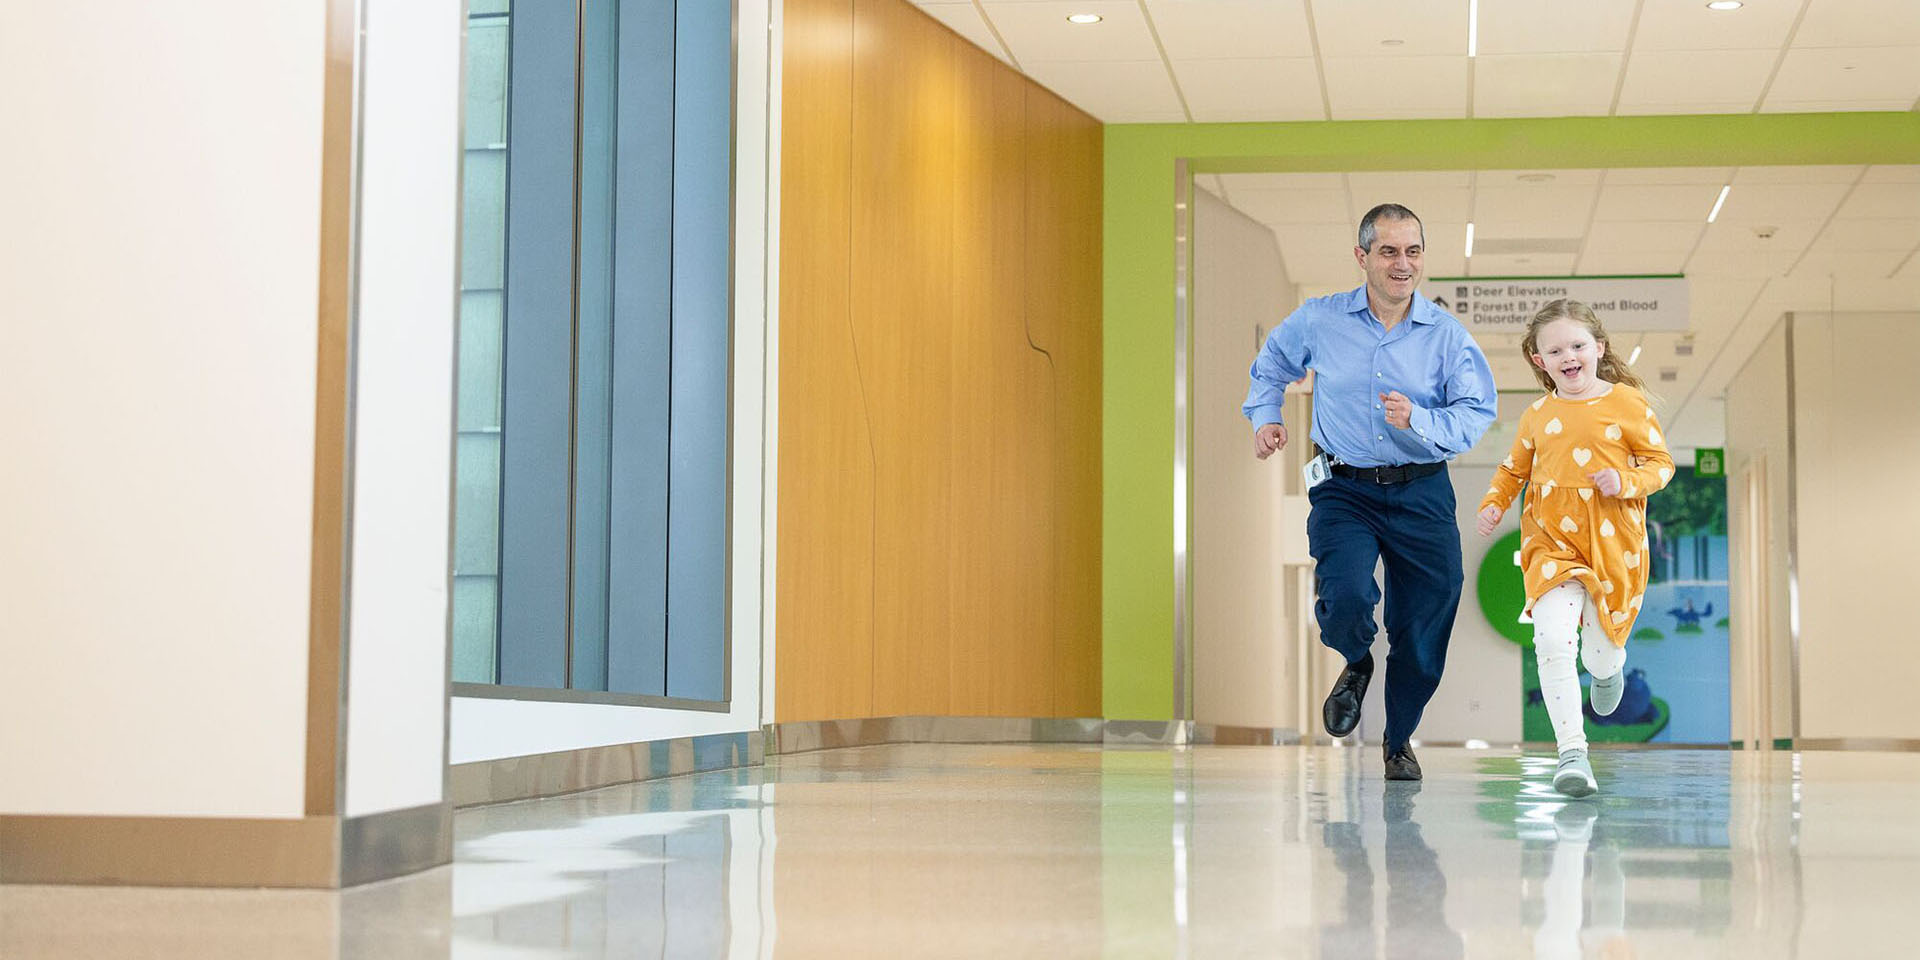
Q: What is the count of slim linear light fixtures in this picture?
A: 4